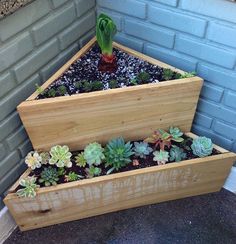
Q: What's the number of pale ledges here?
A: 2